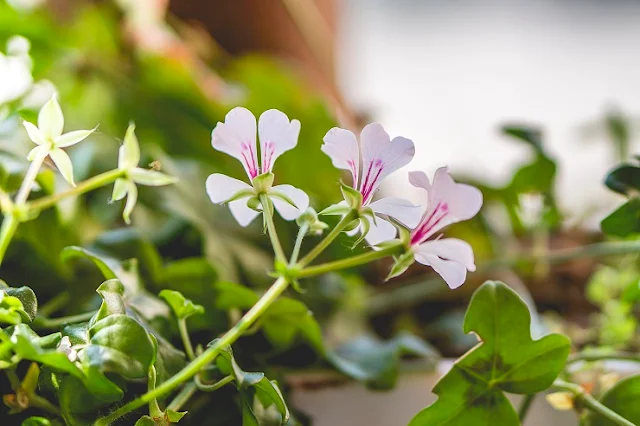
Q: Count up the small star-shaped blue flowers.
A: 0